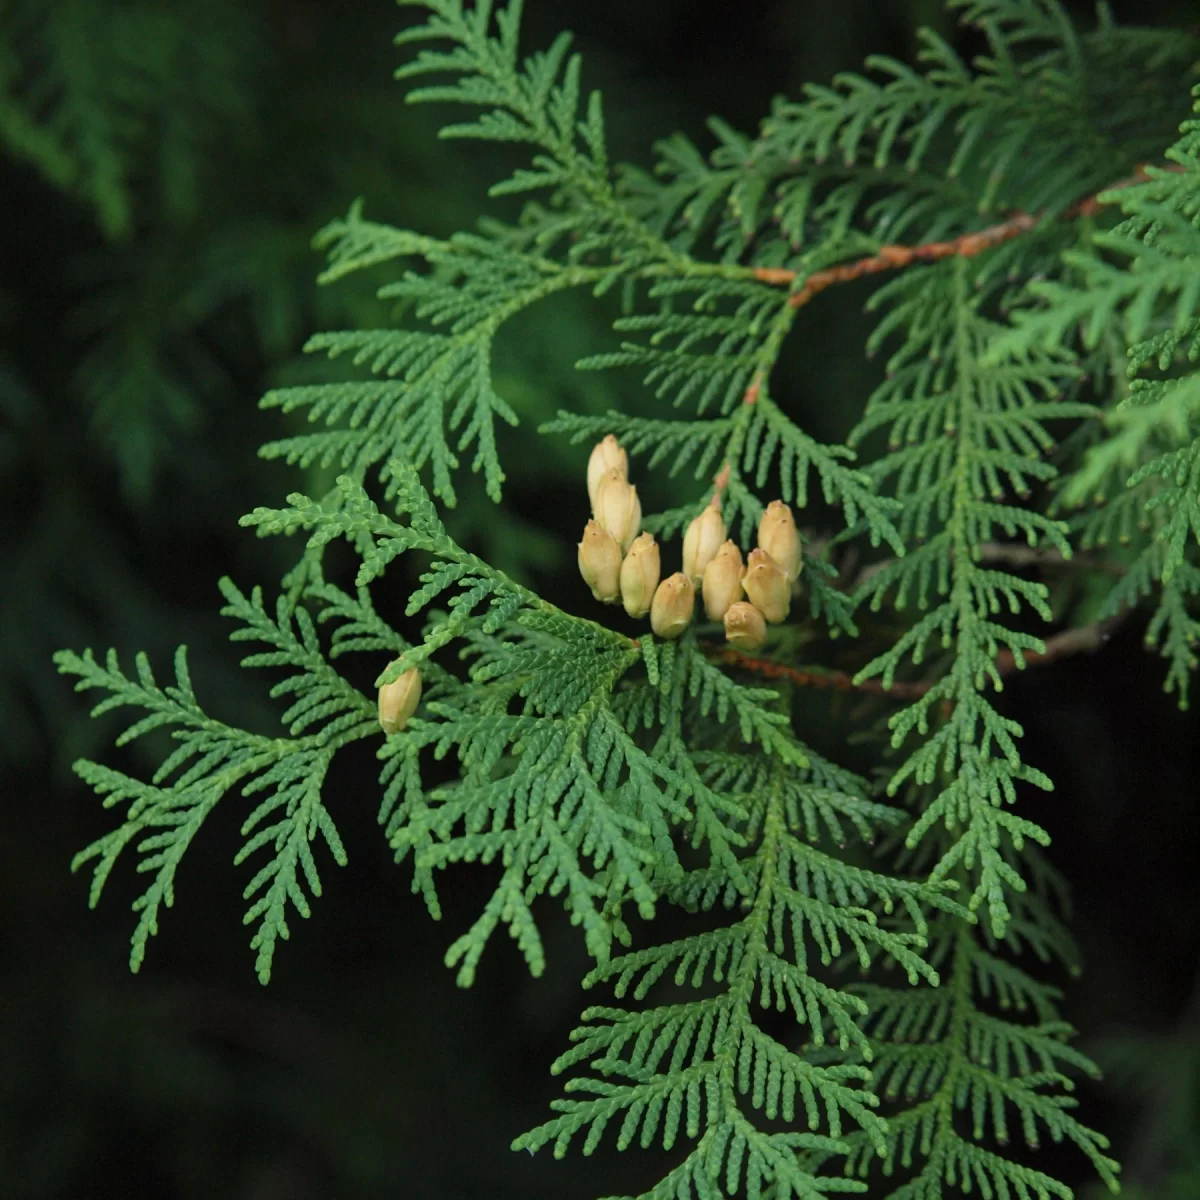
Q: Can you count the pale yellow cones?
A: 11